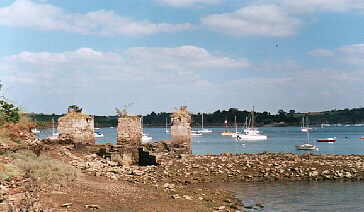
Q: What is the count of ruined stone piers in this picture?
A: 3